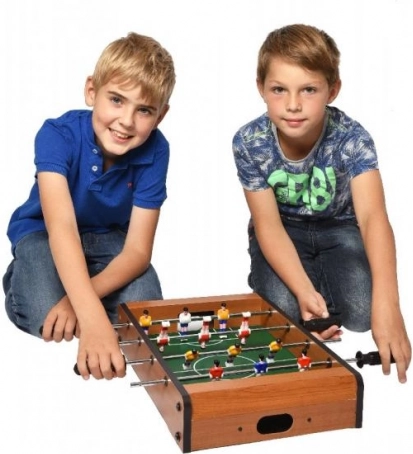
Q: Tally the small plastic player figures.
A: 12